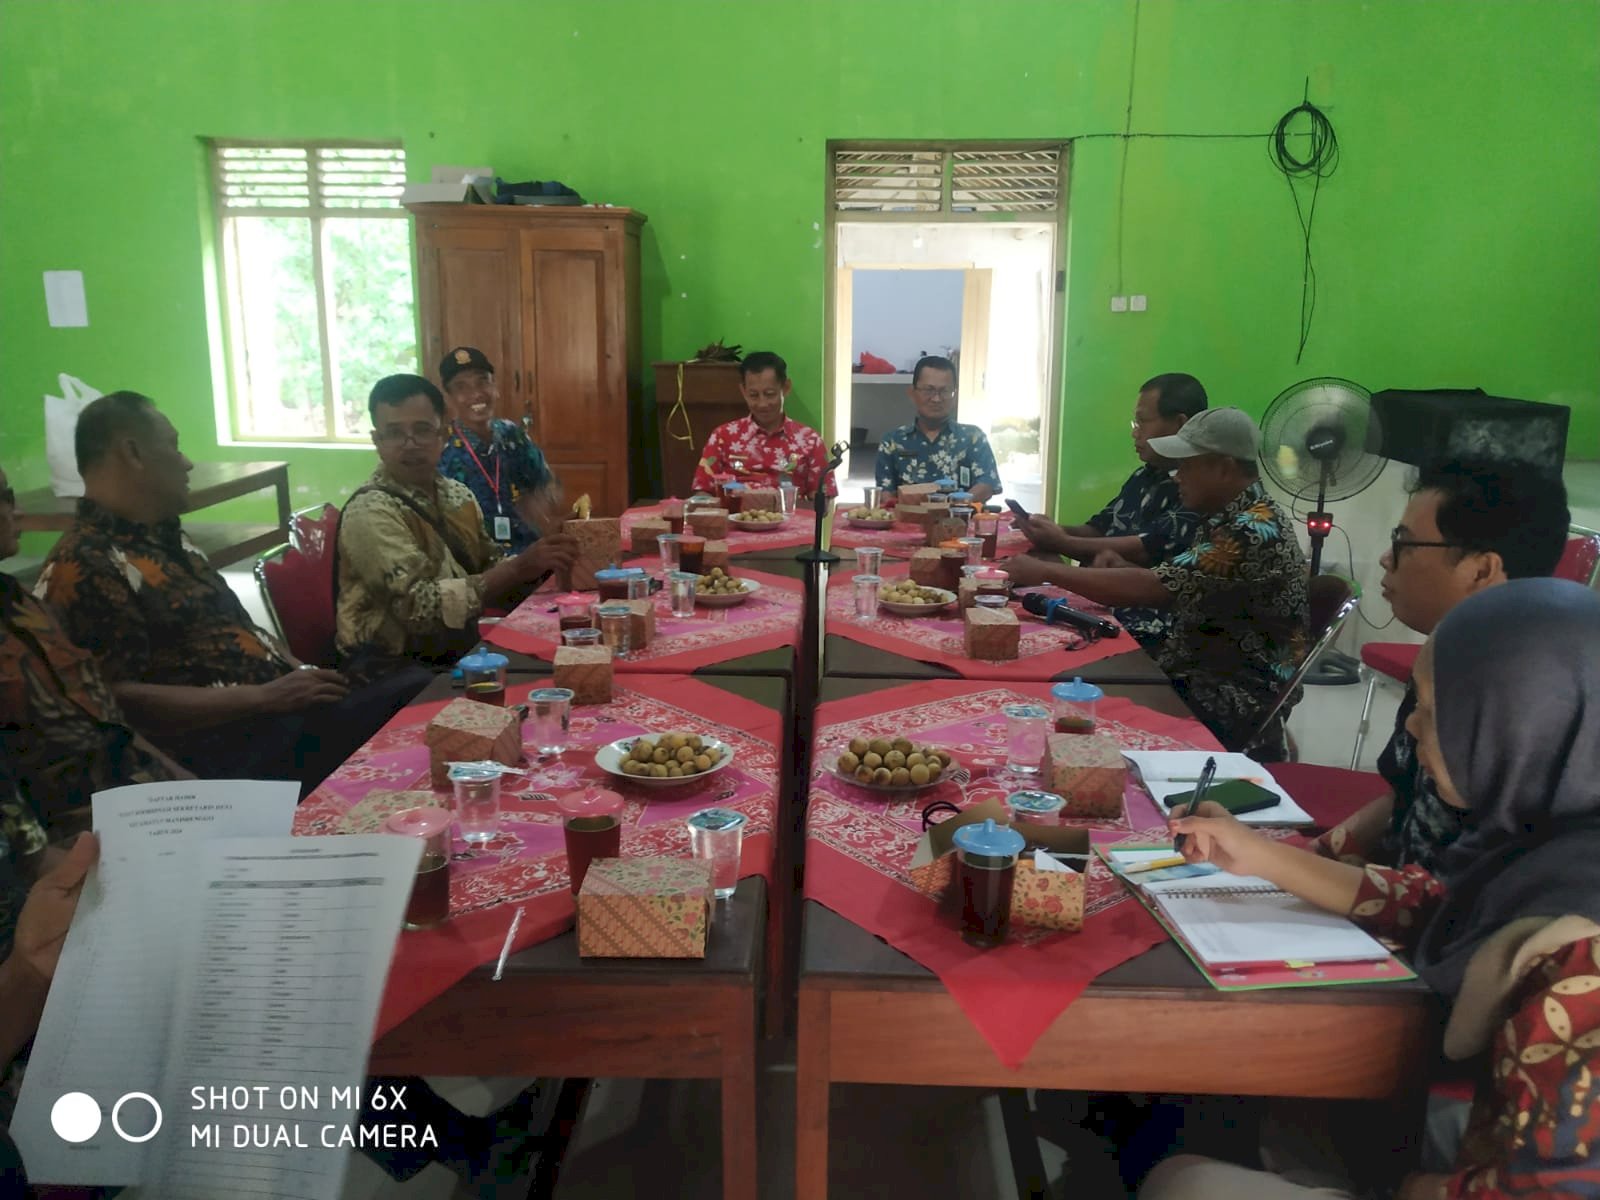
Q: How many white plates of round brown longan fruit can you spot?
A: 6